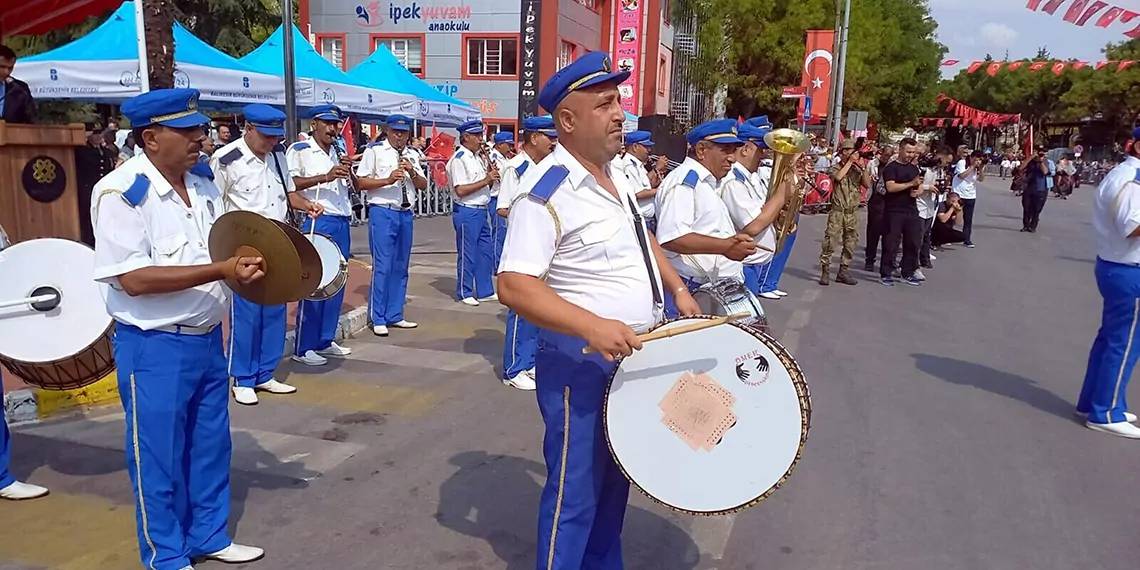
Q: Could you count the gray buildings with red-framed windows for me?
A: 1